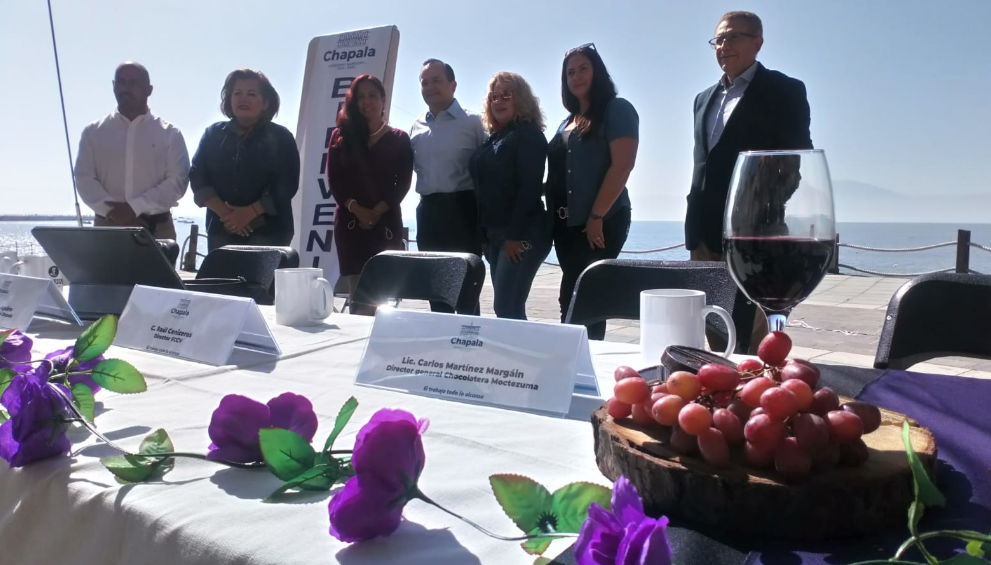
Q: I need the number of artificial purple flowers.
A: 6